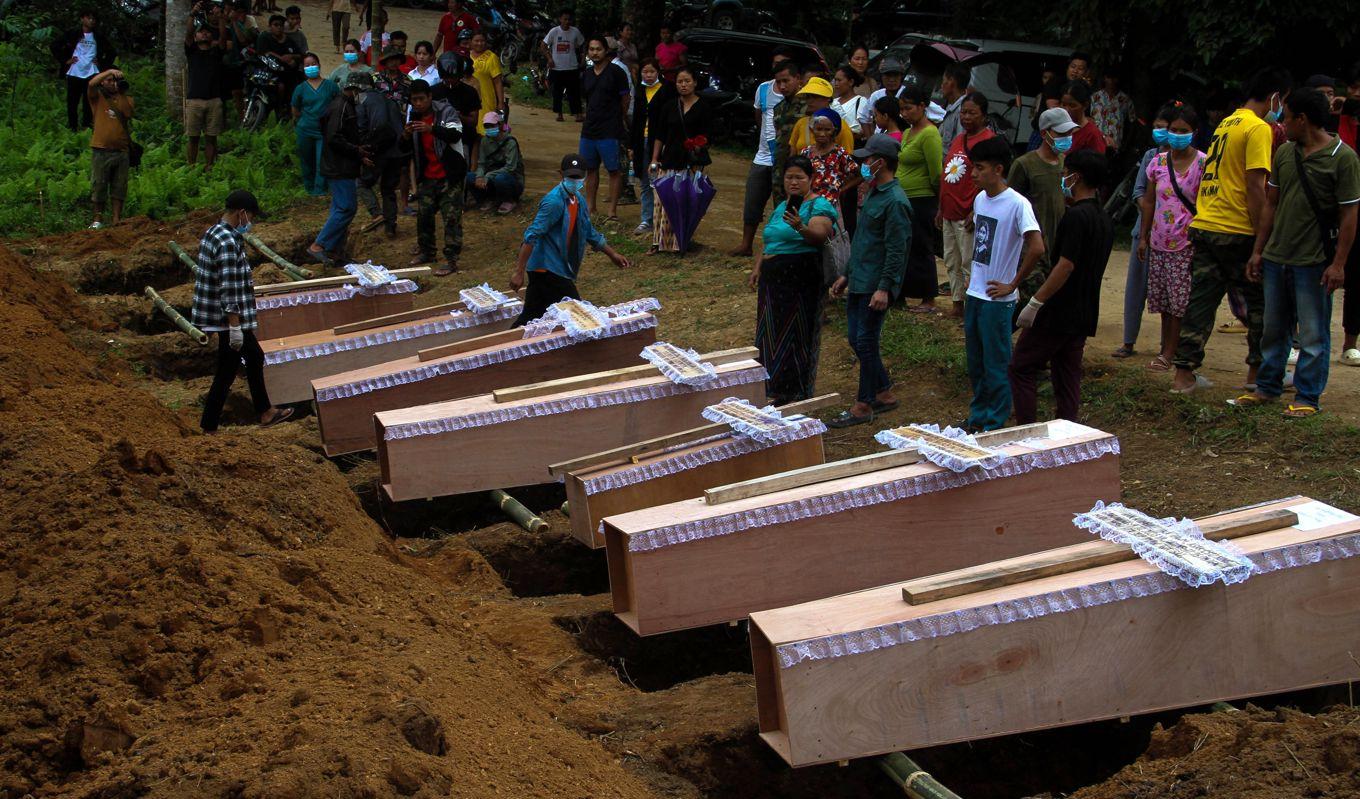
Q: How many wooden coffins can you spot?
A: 7